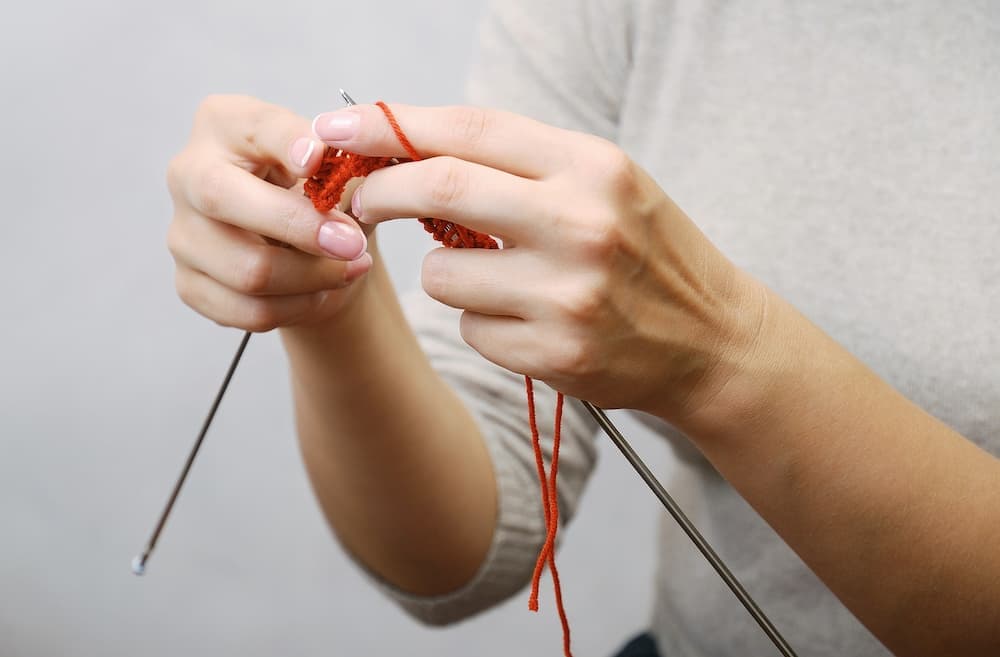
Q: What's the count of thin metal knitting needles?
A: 2